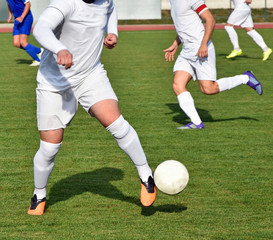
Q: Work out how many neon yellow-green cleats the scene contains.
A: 2